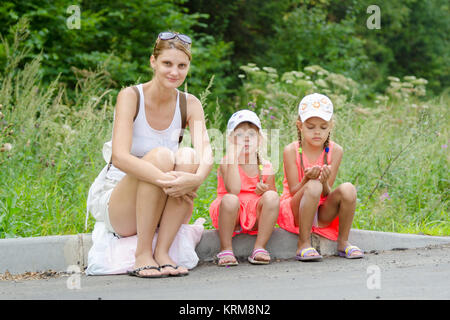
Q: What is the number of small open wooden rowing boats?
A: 0